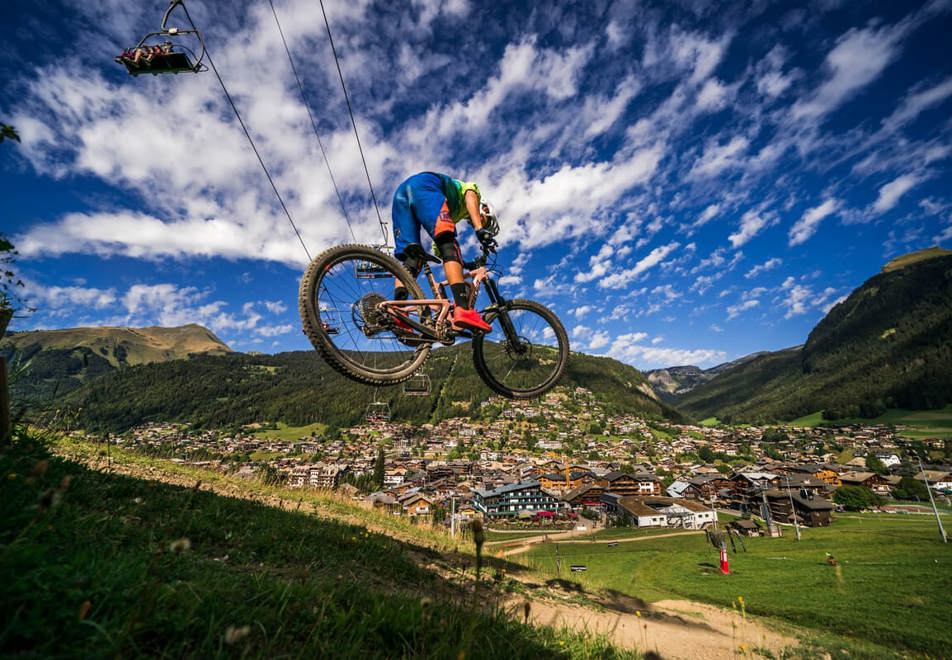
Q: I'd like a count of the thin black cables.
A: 3